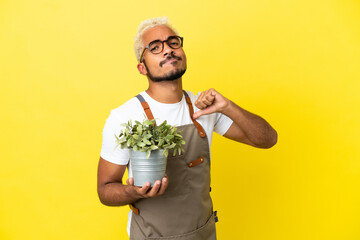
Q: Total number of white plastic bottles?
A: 0